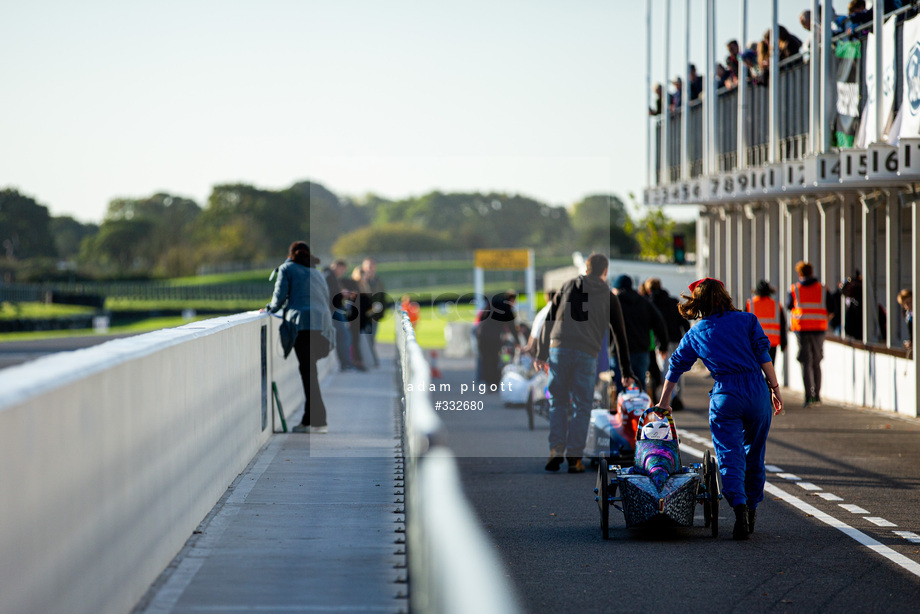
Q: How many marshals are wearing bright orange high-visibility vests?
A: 2